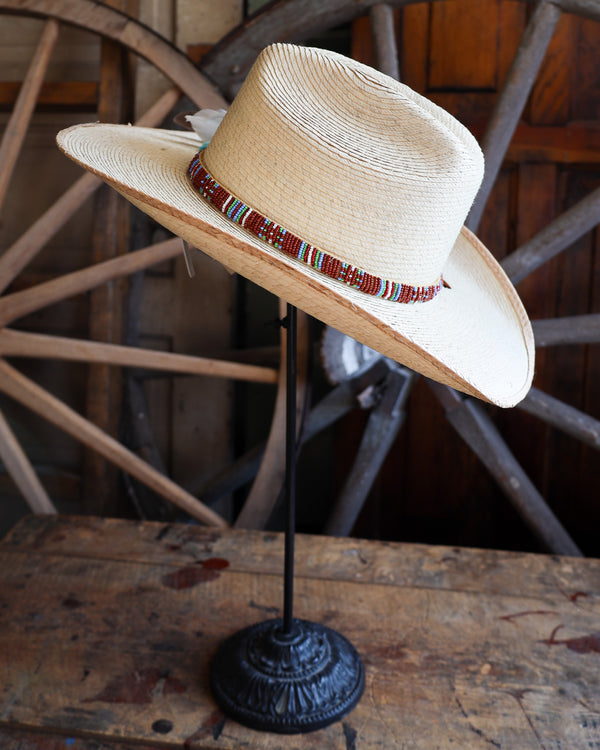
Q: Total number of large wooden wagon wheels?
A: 2